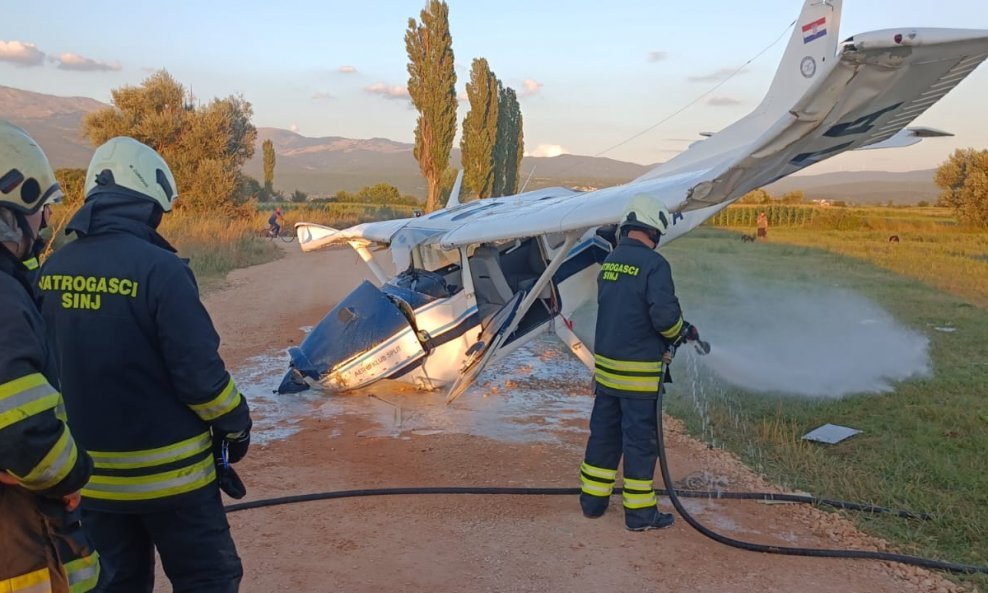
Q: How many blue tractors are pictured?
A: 0